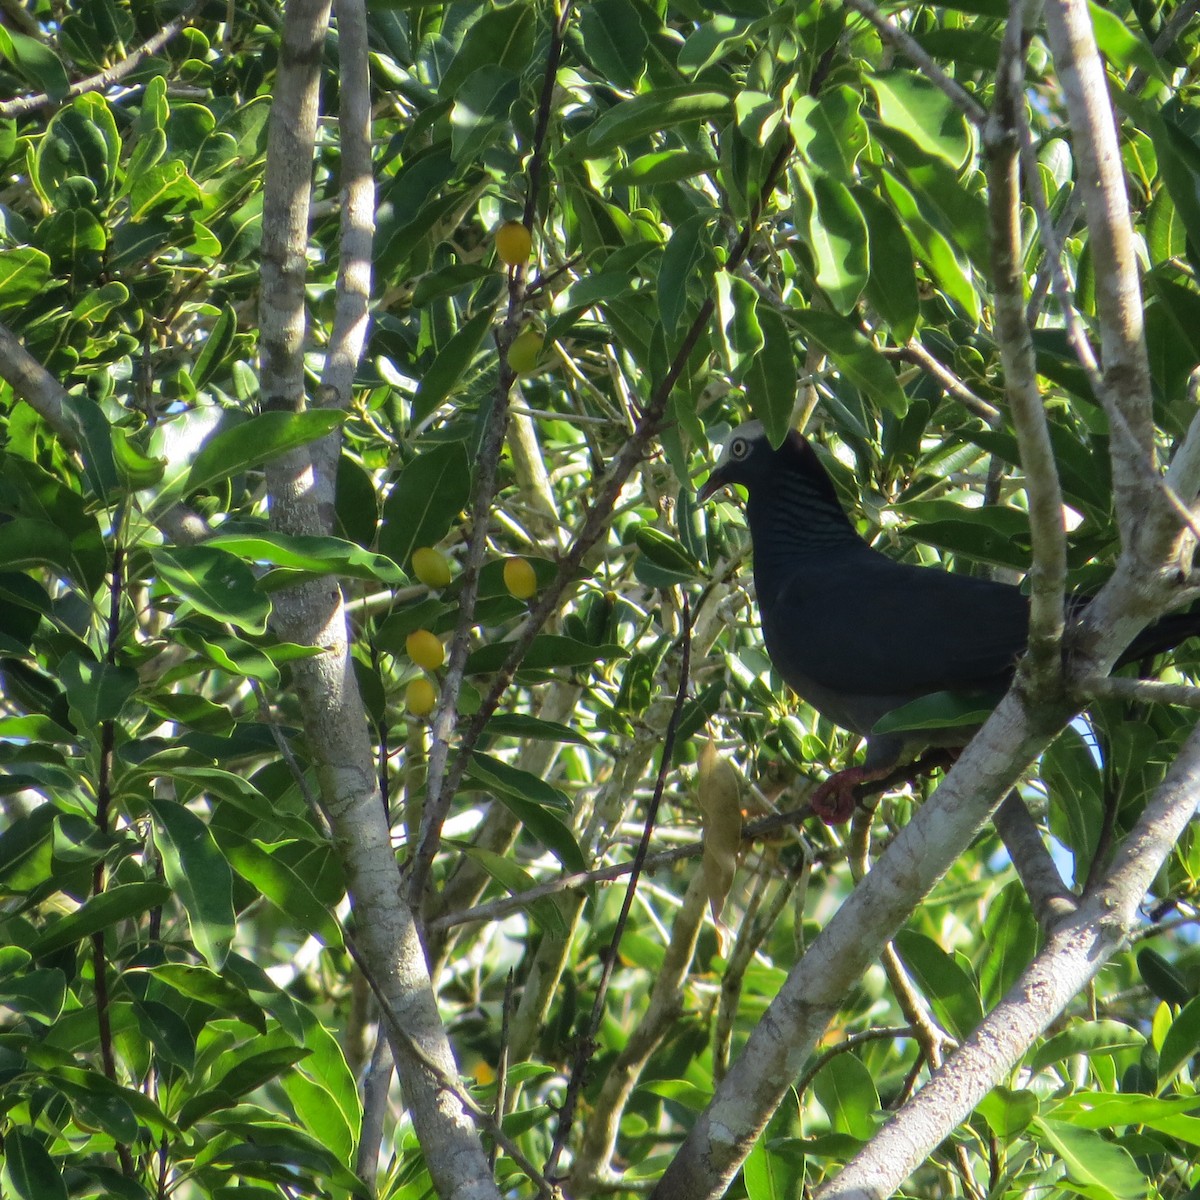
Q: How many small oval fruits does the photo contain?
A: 6